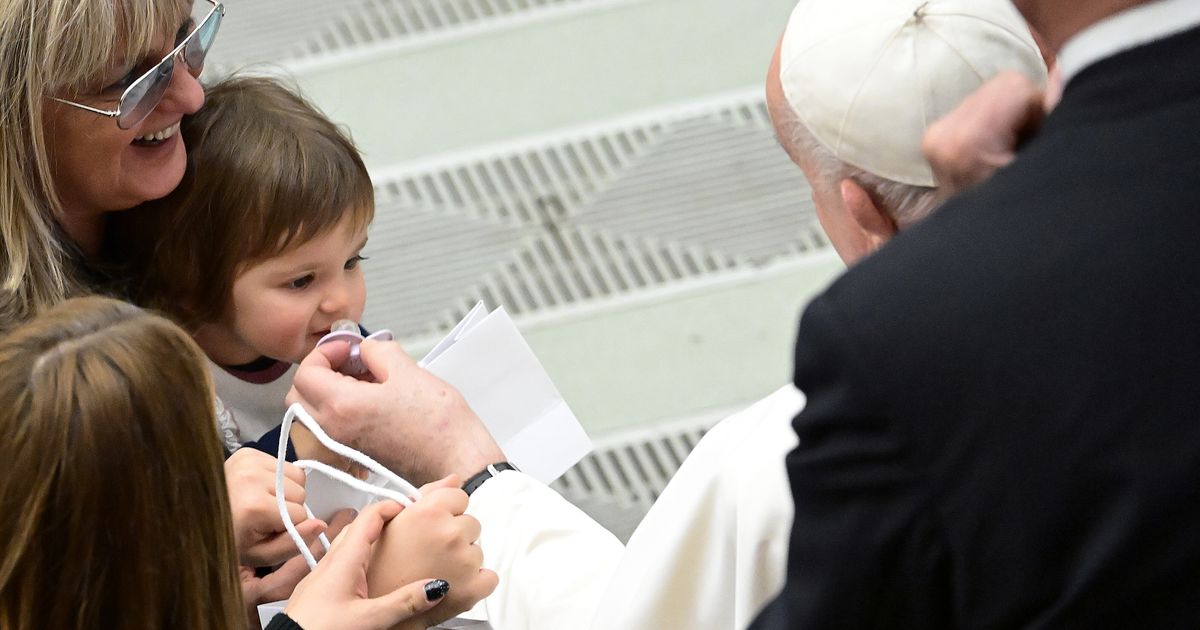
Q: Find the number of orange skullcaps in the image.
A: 0